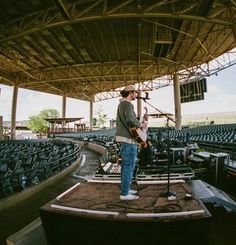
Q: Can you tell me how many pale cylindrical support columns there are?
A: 5